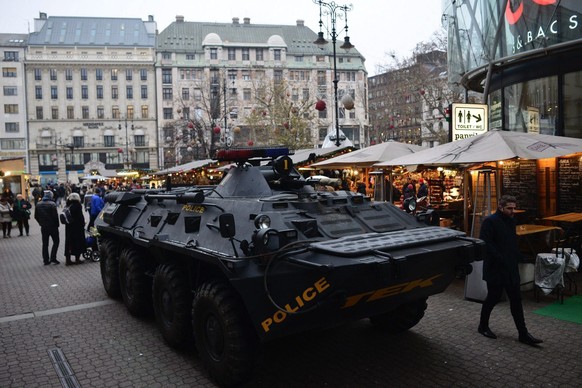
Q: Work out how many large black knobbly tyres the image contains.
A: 5